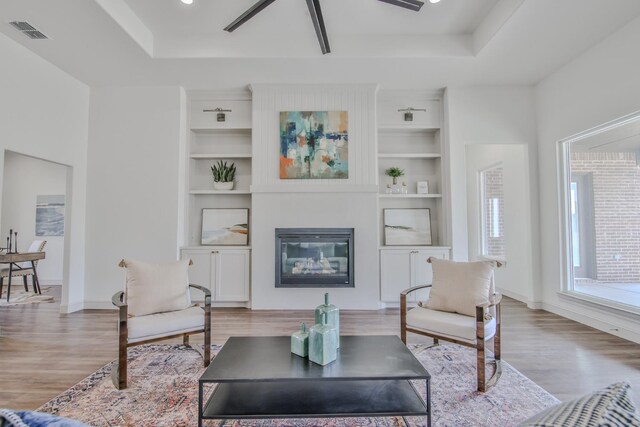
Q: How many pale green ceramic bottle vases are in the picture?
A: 3